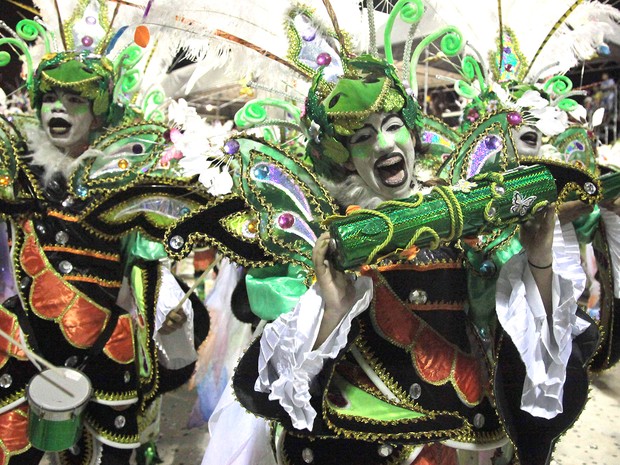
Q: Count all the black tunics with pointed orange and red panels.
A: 2